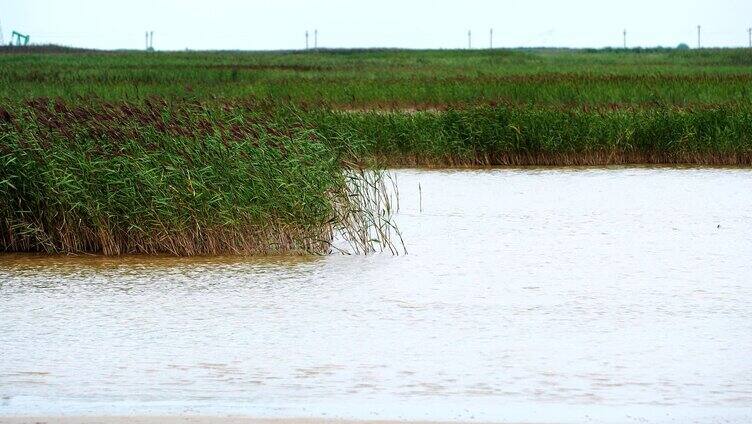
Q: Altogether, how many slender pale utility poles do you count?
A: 9